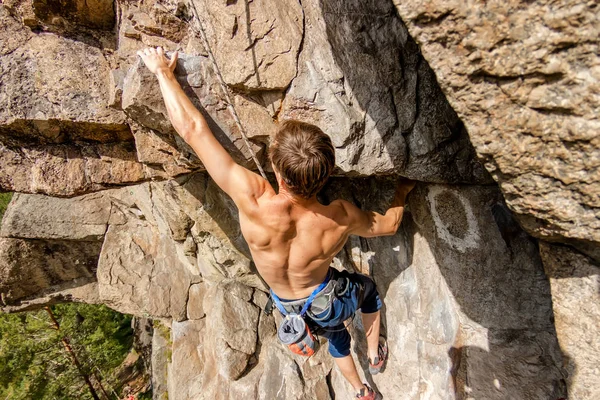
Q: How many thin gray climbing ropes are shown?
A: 1